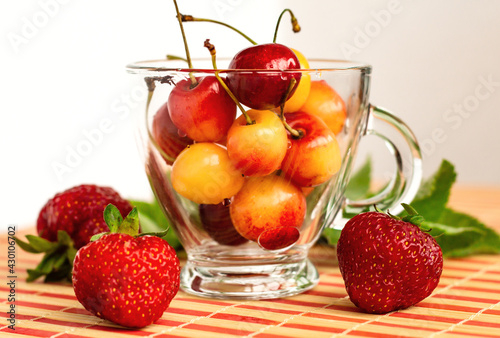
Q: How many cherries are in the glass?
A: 10